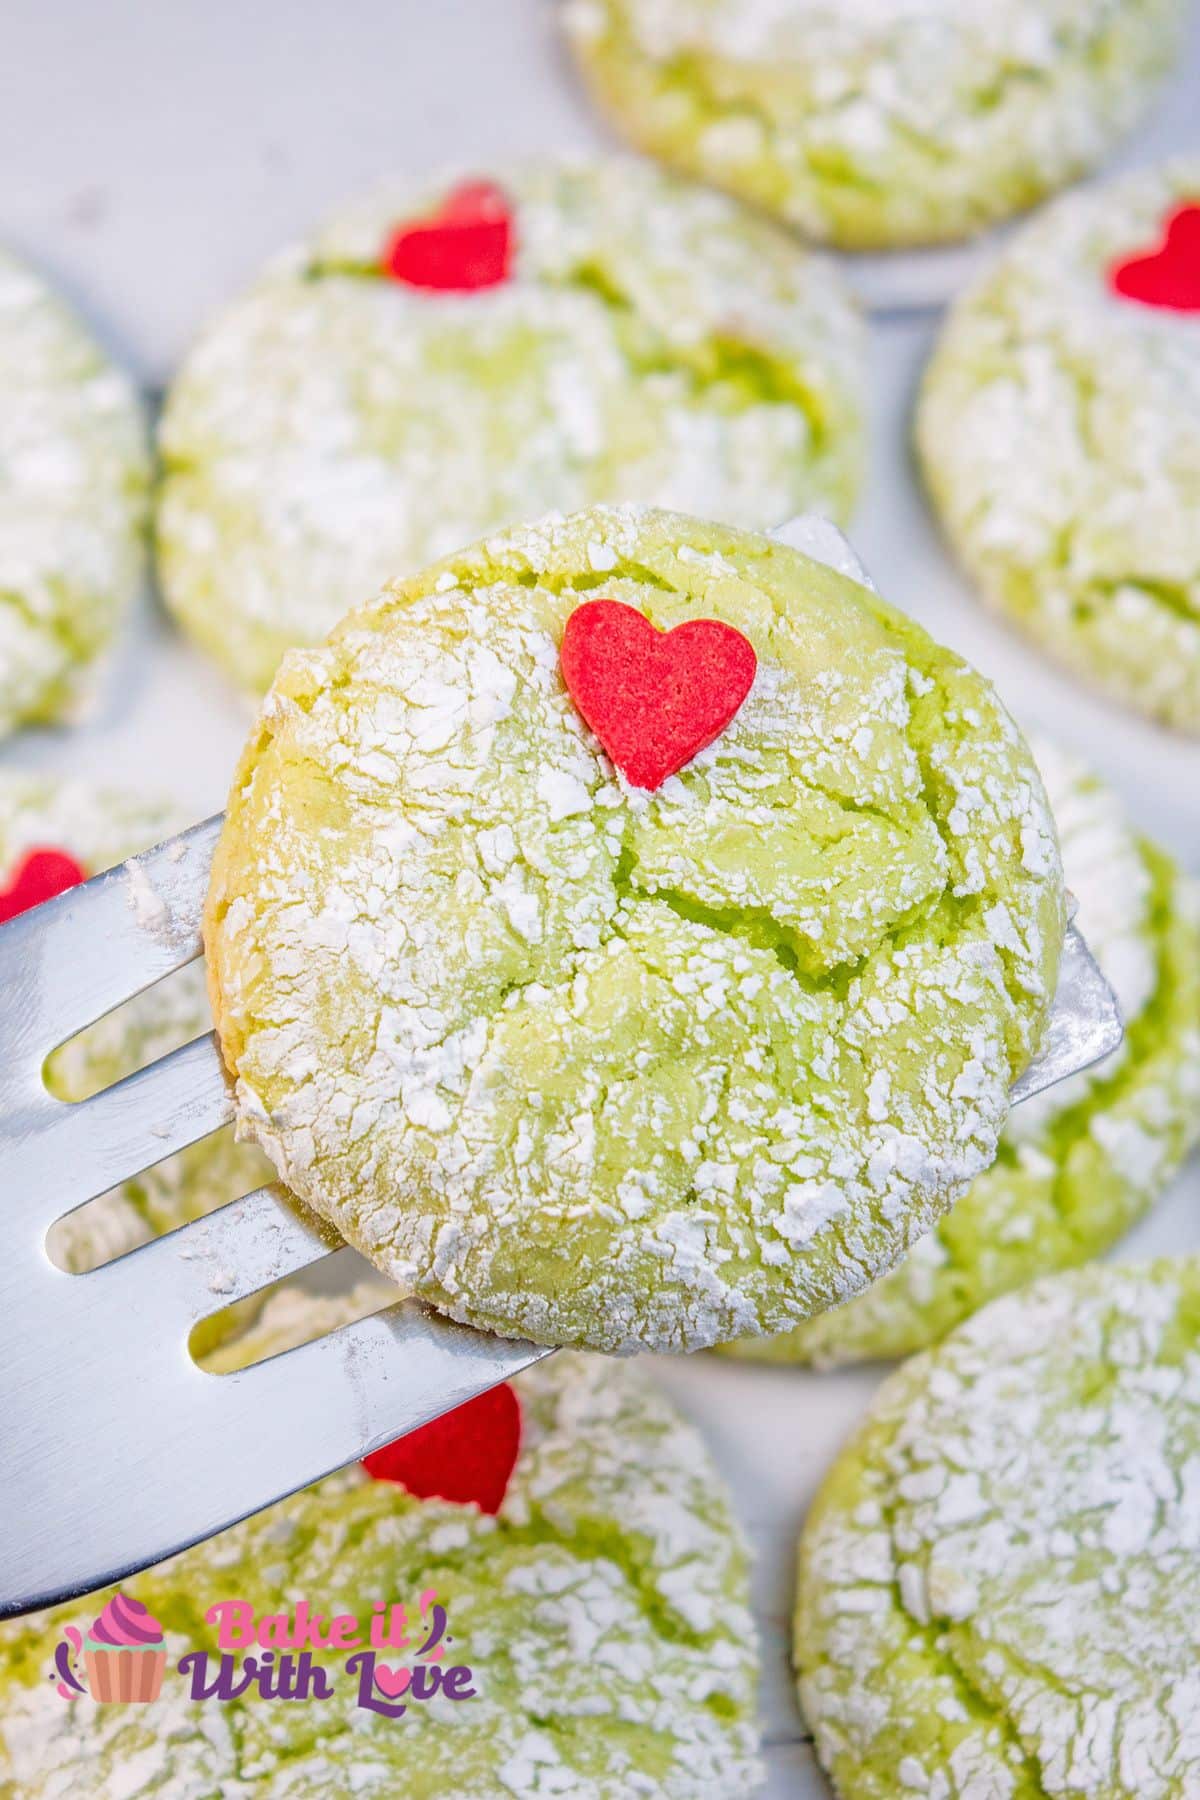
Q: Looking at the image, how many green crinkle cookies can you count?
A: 9